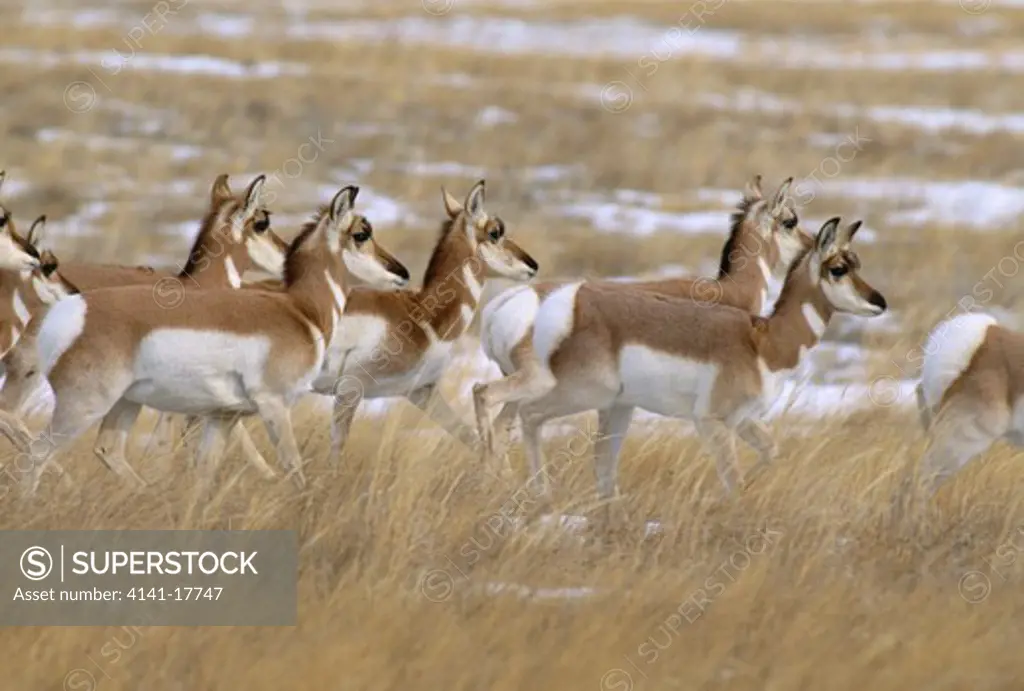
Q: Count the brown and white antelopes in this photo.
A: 8